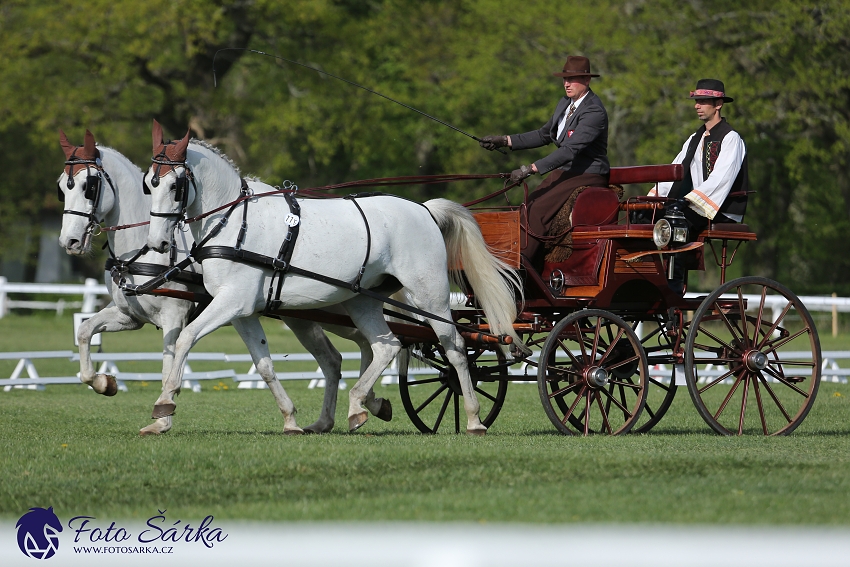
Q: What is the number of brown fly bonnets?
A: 2